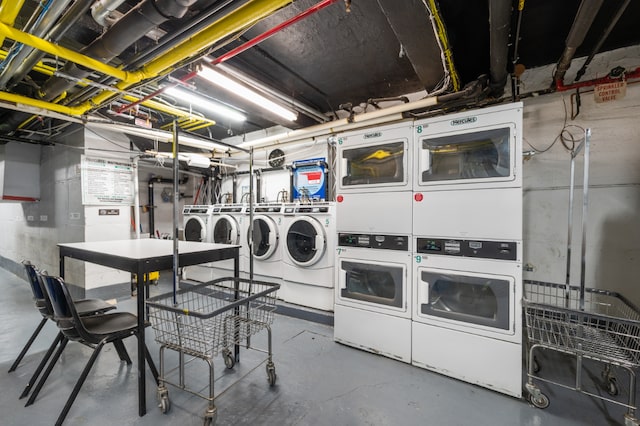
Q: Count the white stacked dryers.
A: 4